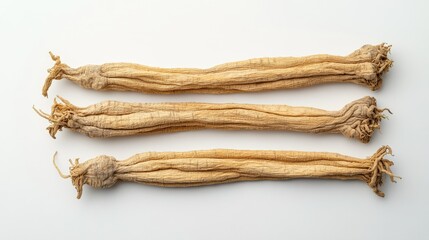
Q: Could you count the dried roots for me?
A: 3